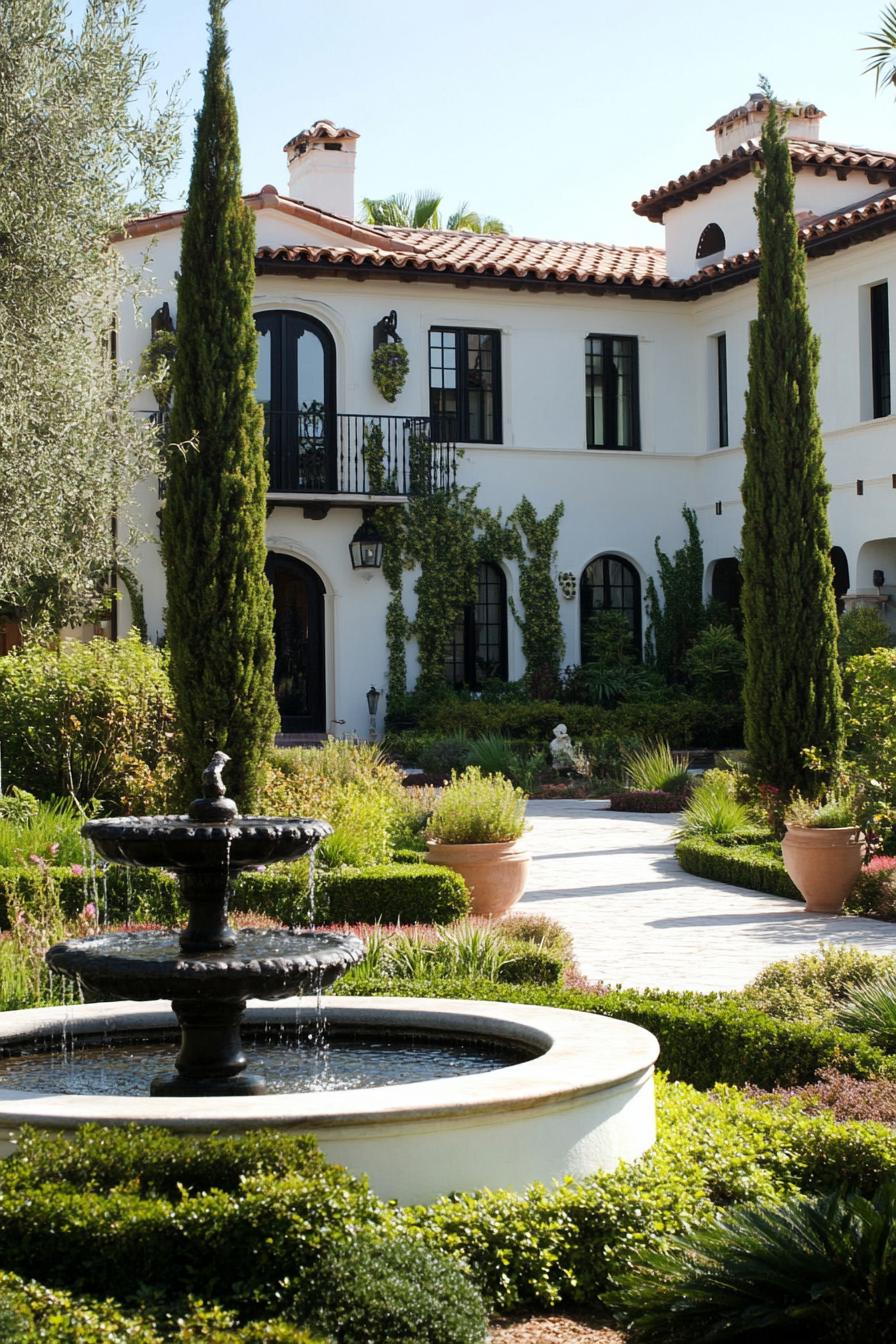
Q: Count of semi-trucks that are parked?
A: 0